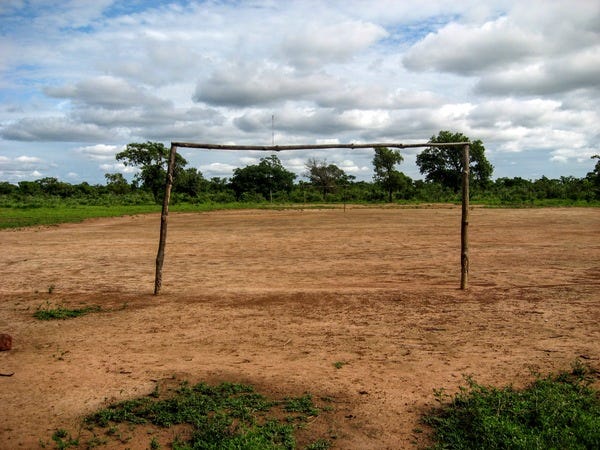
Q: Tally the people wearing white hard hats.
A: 0